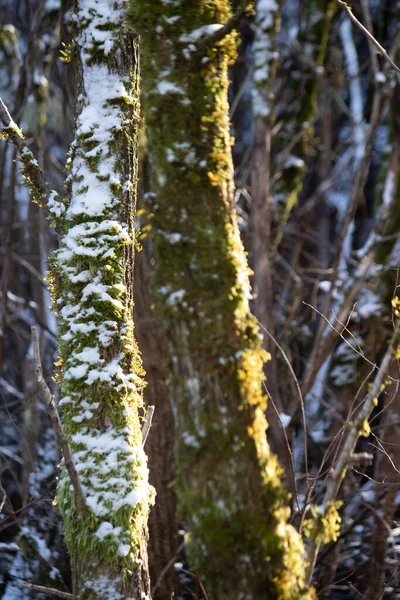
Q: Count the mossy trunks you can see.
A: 2